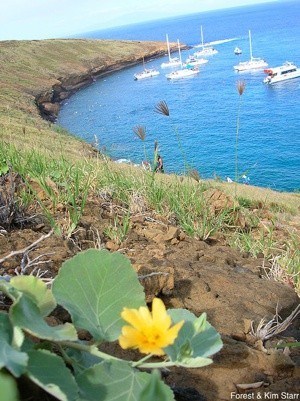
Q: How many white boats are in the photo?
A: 8